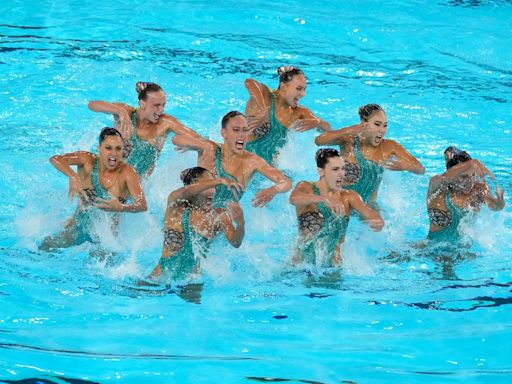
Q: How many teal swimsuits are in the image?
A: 8